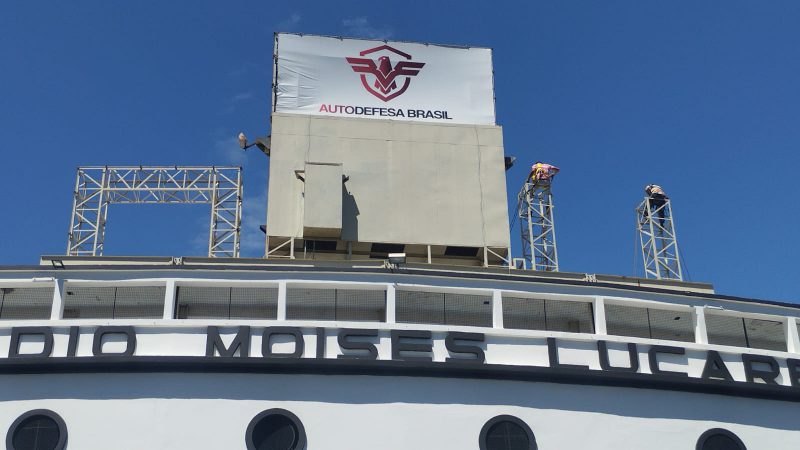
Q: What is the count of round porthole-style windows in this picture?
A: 4